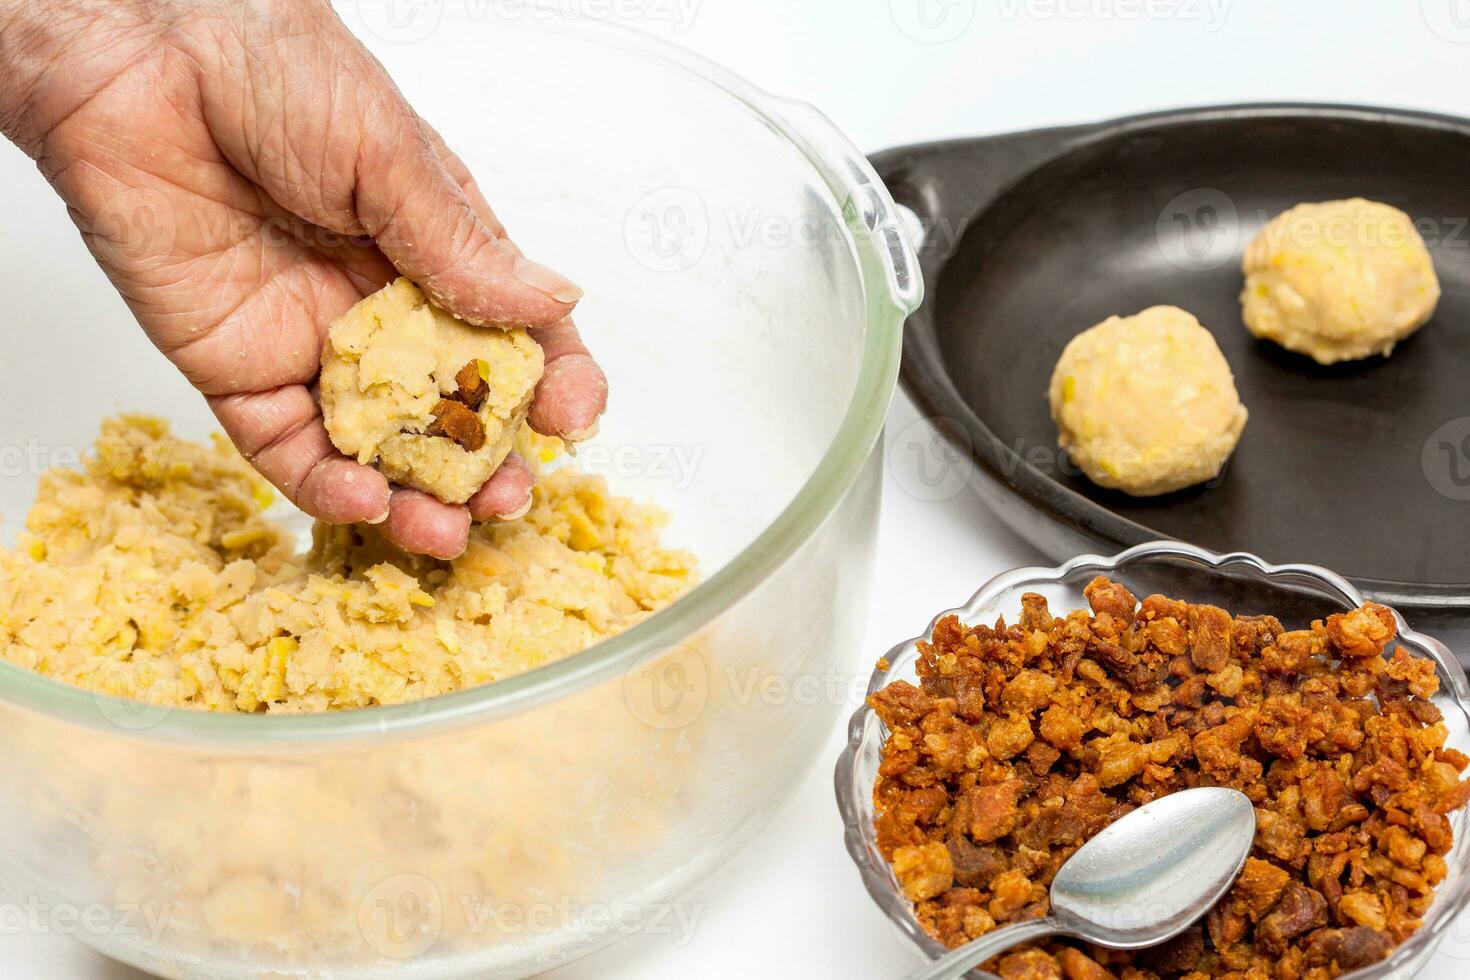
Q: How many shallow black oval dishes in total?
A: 1